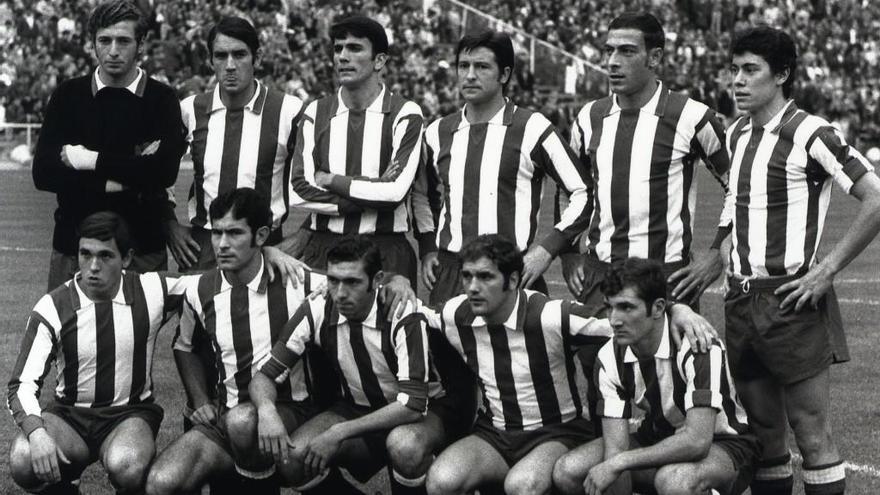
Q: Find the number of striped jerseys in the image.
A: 10